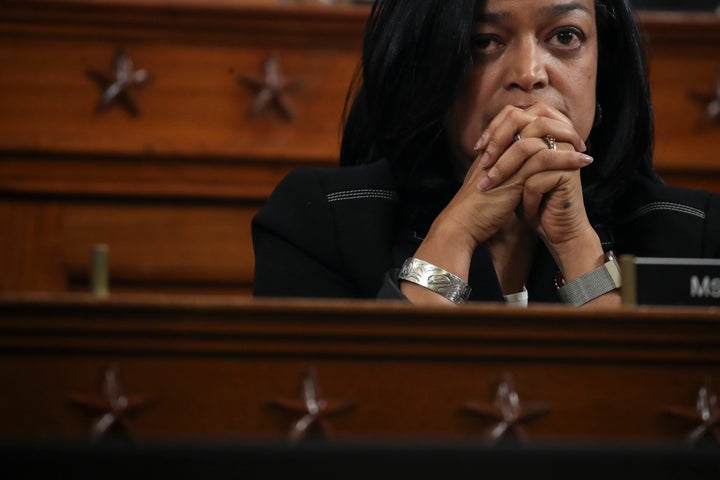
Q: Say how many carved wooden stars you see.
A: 7